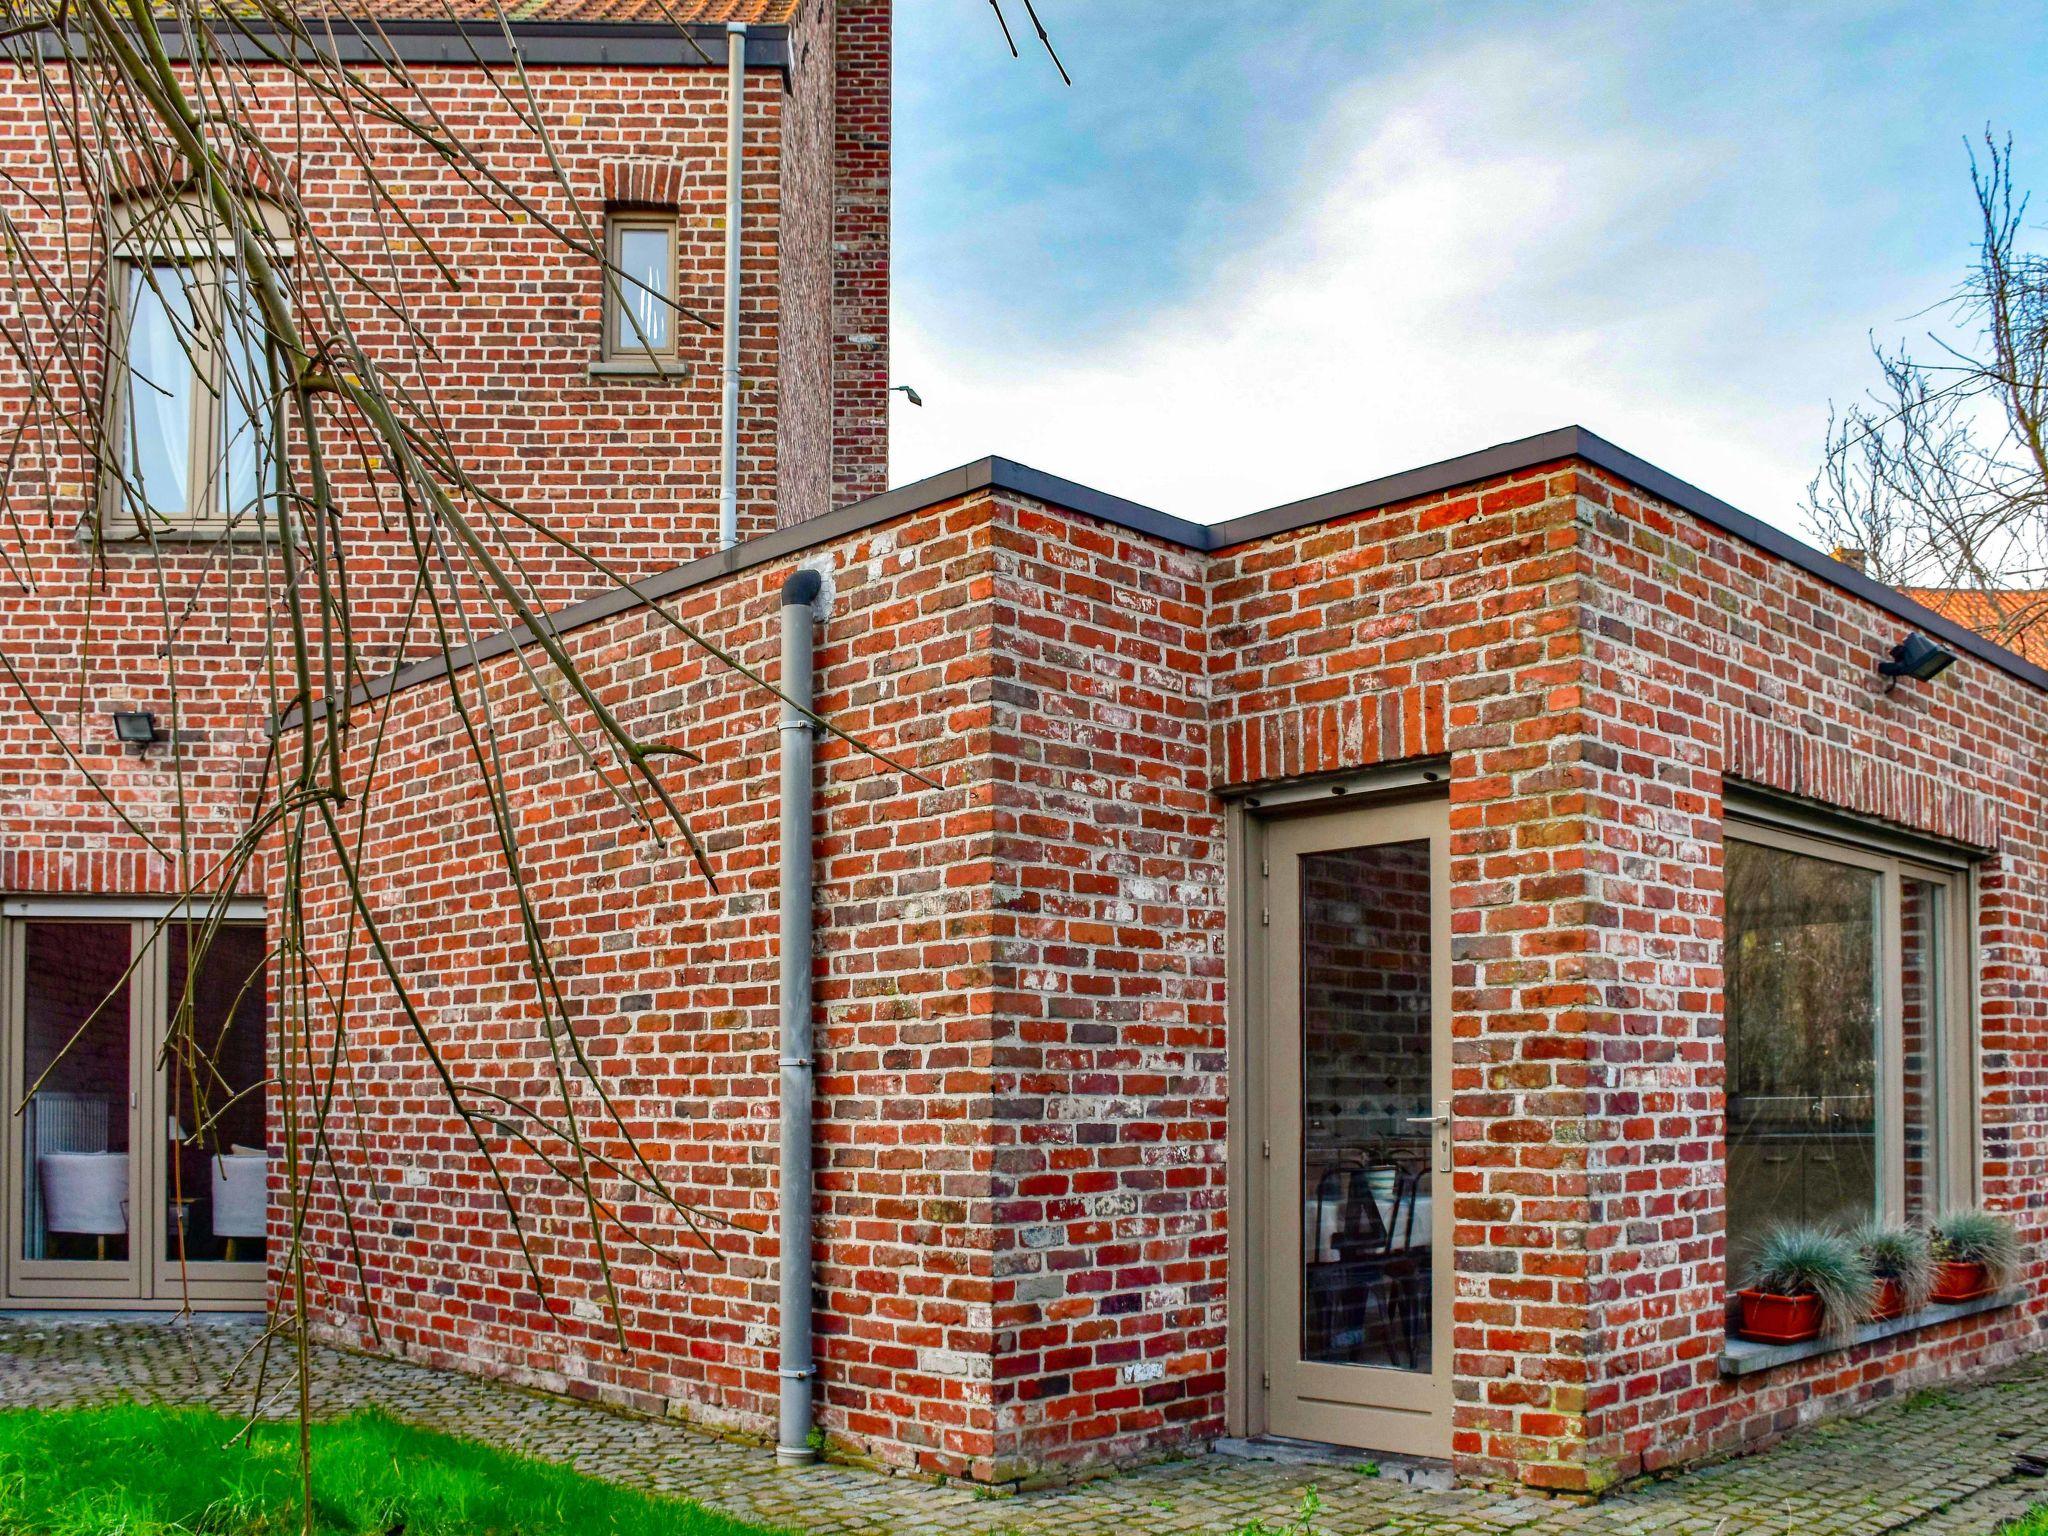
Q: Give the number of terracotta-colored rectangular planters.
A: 3